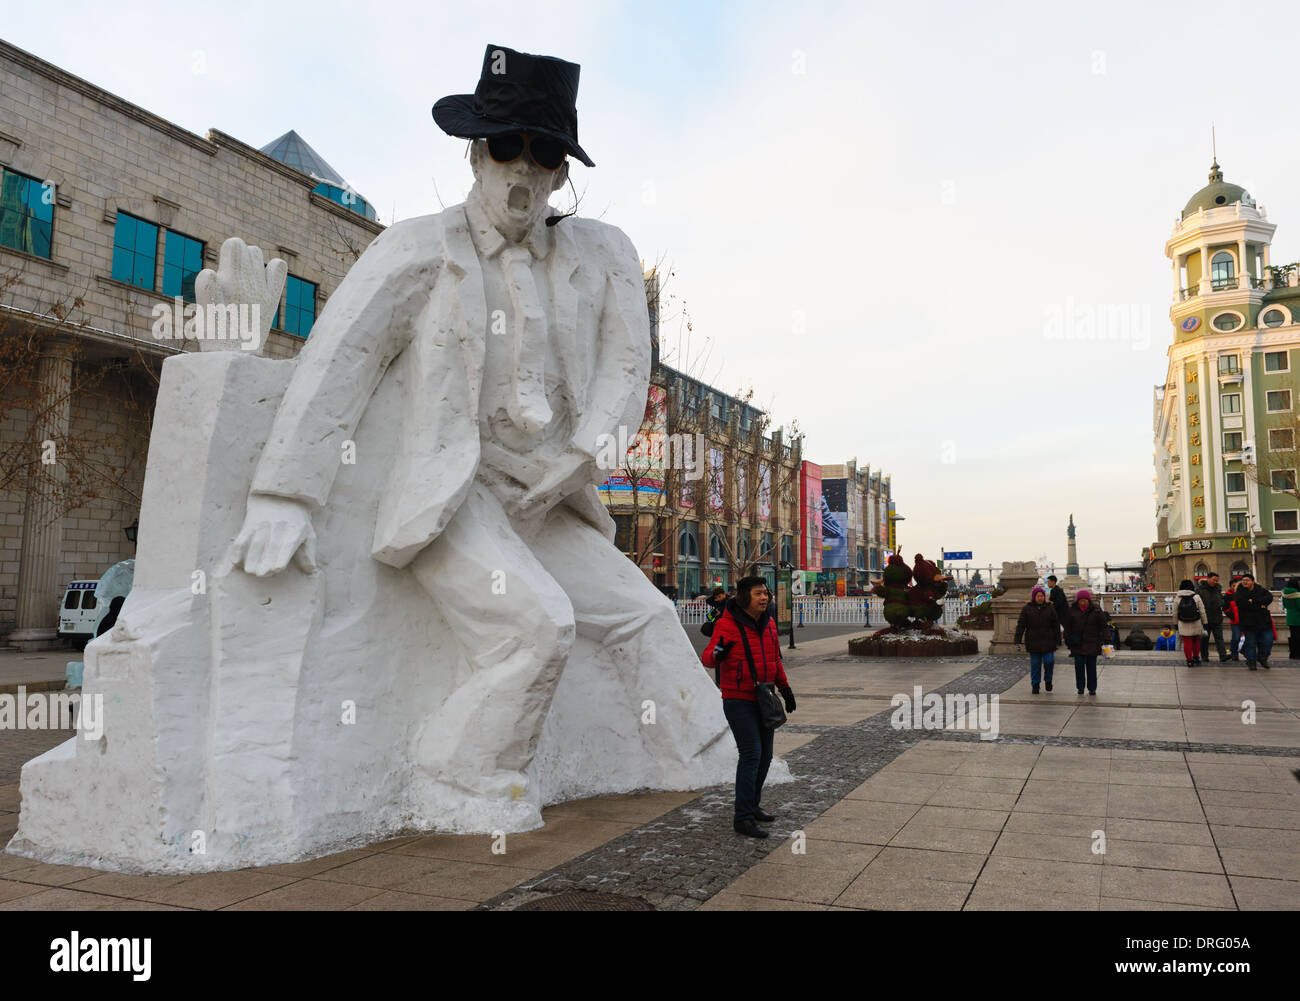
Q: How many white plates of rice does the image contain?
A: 0